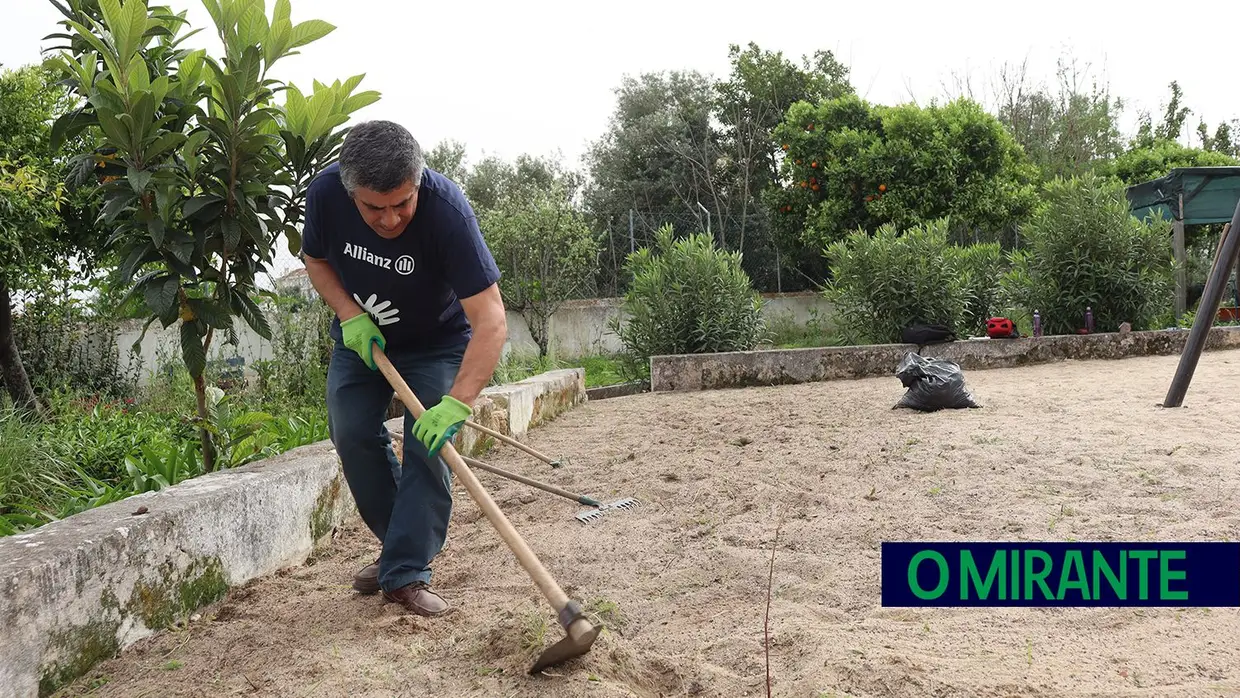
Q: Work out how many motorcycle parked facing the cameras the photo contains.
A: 0